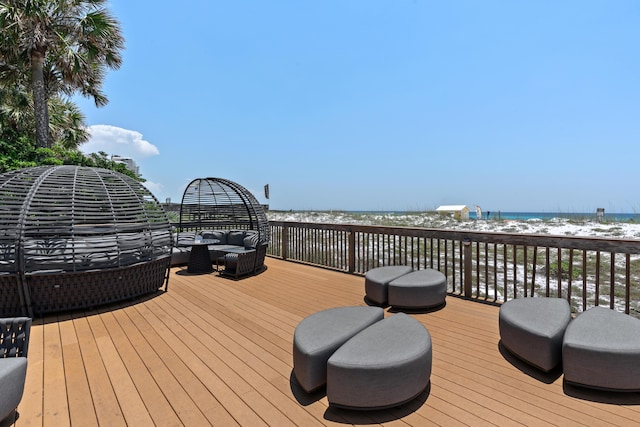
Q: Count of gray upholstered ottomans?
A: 6